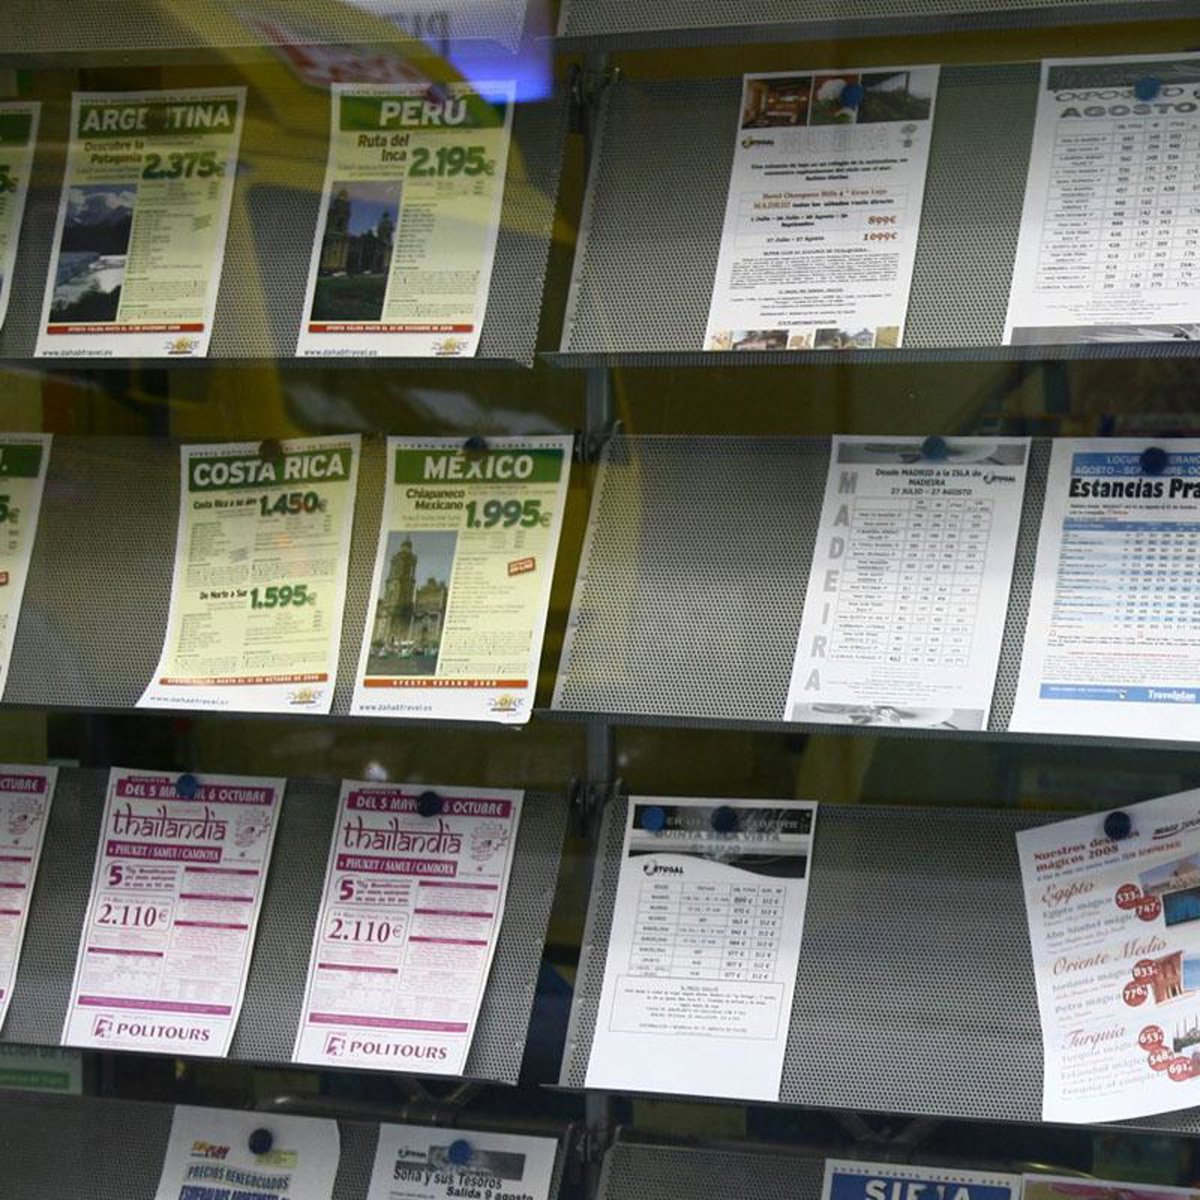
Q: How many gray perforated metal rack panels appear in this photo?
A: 10